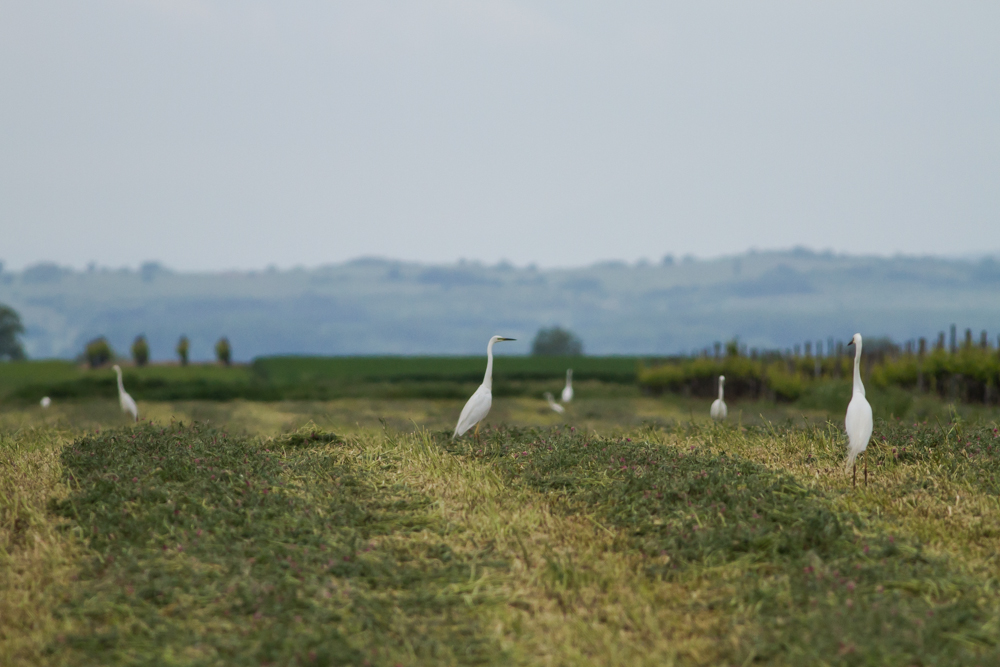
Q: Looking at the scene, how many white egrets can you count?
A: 7